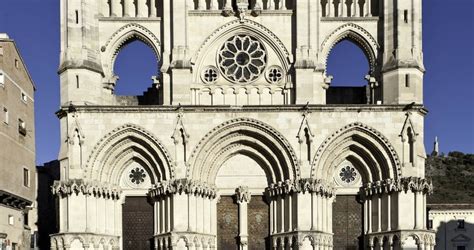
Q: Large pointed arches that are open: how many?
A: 2